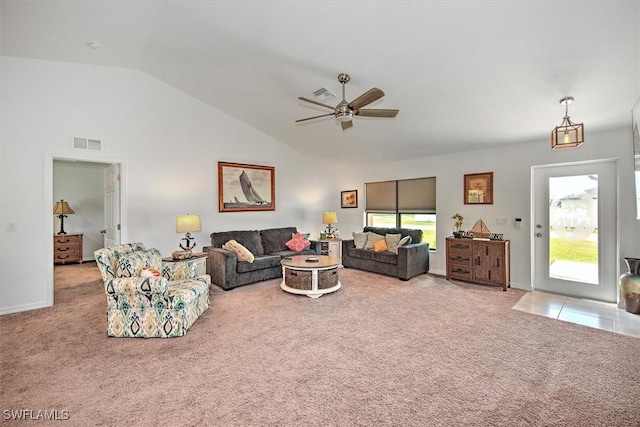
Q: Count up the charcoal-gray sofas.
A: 2